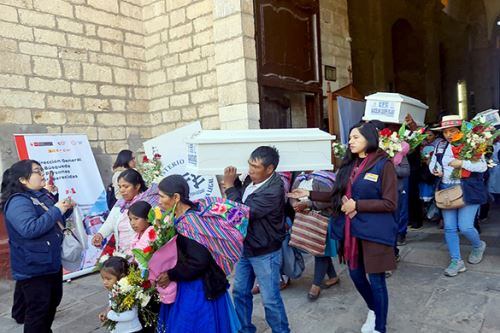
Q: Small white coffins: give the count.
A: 3